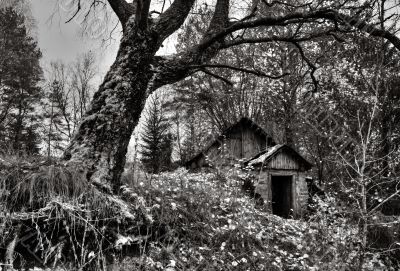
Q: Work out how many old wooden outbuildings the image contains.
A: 2